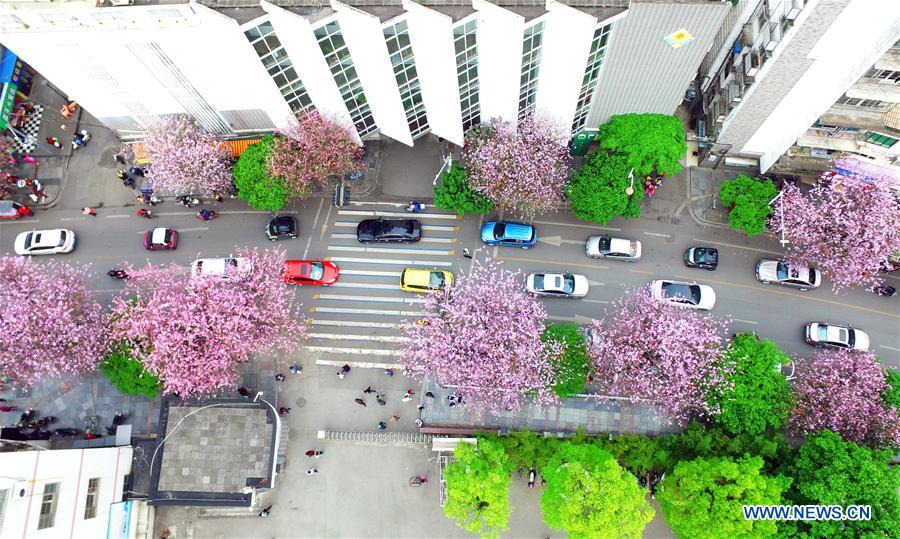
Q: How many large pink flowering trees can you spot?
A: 9